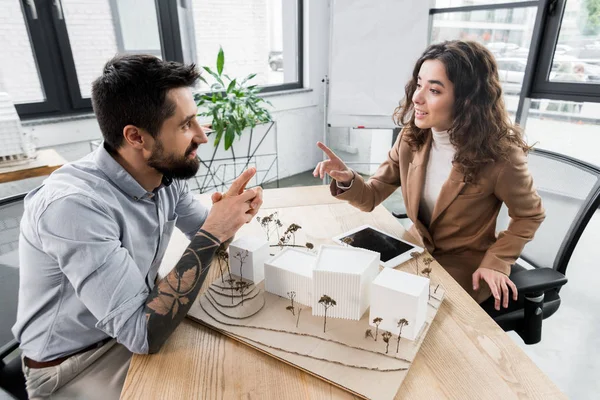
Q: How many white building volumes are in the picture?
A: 4